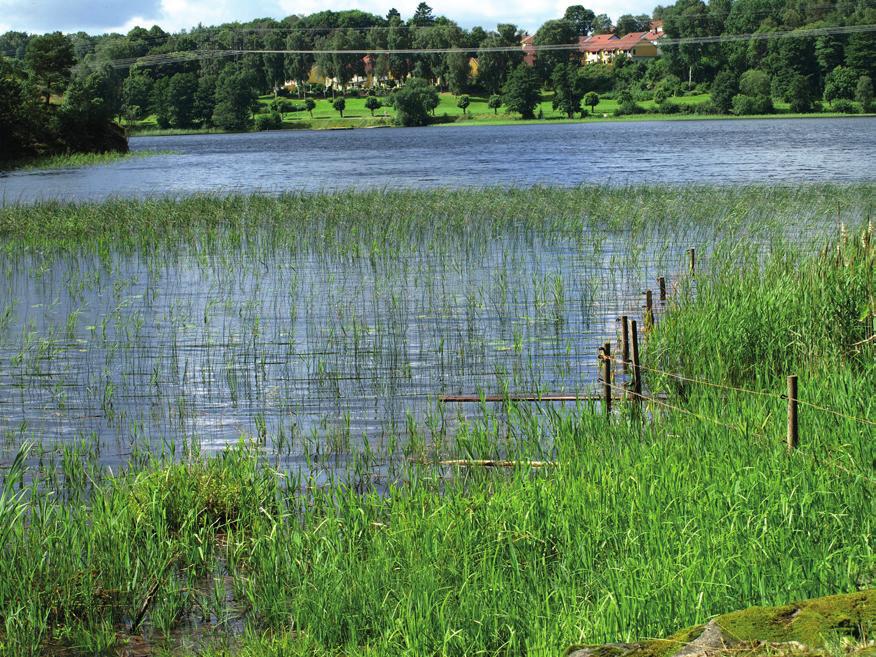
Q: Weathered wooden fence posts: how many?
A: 7